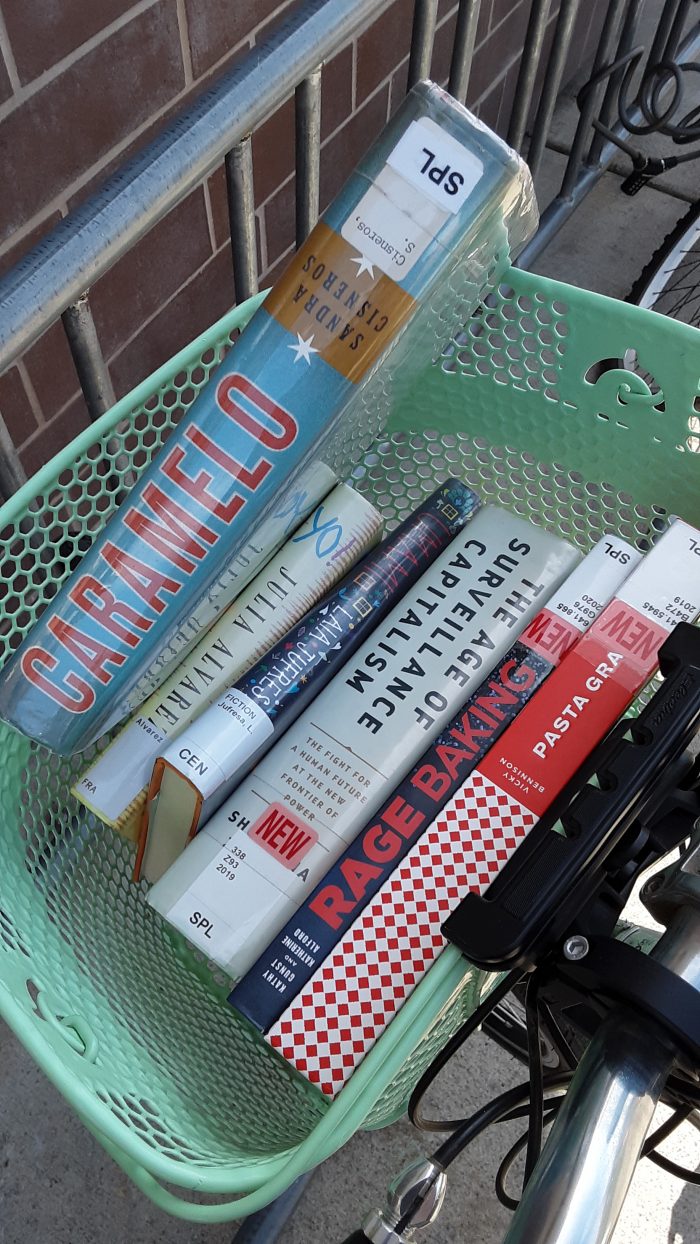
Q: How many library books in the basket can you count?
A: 6